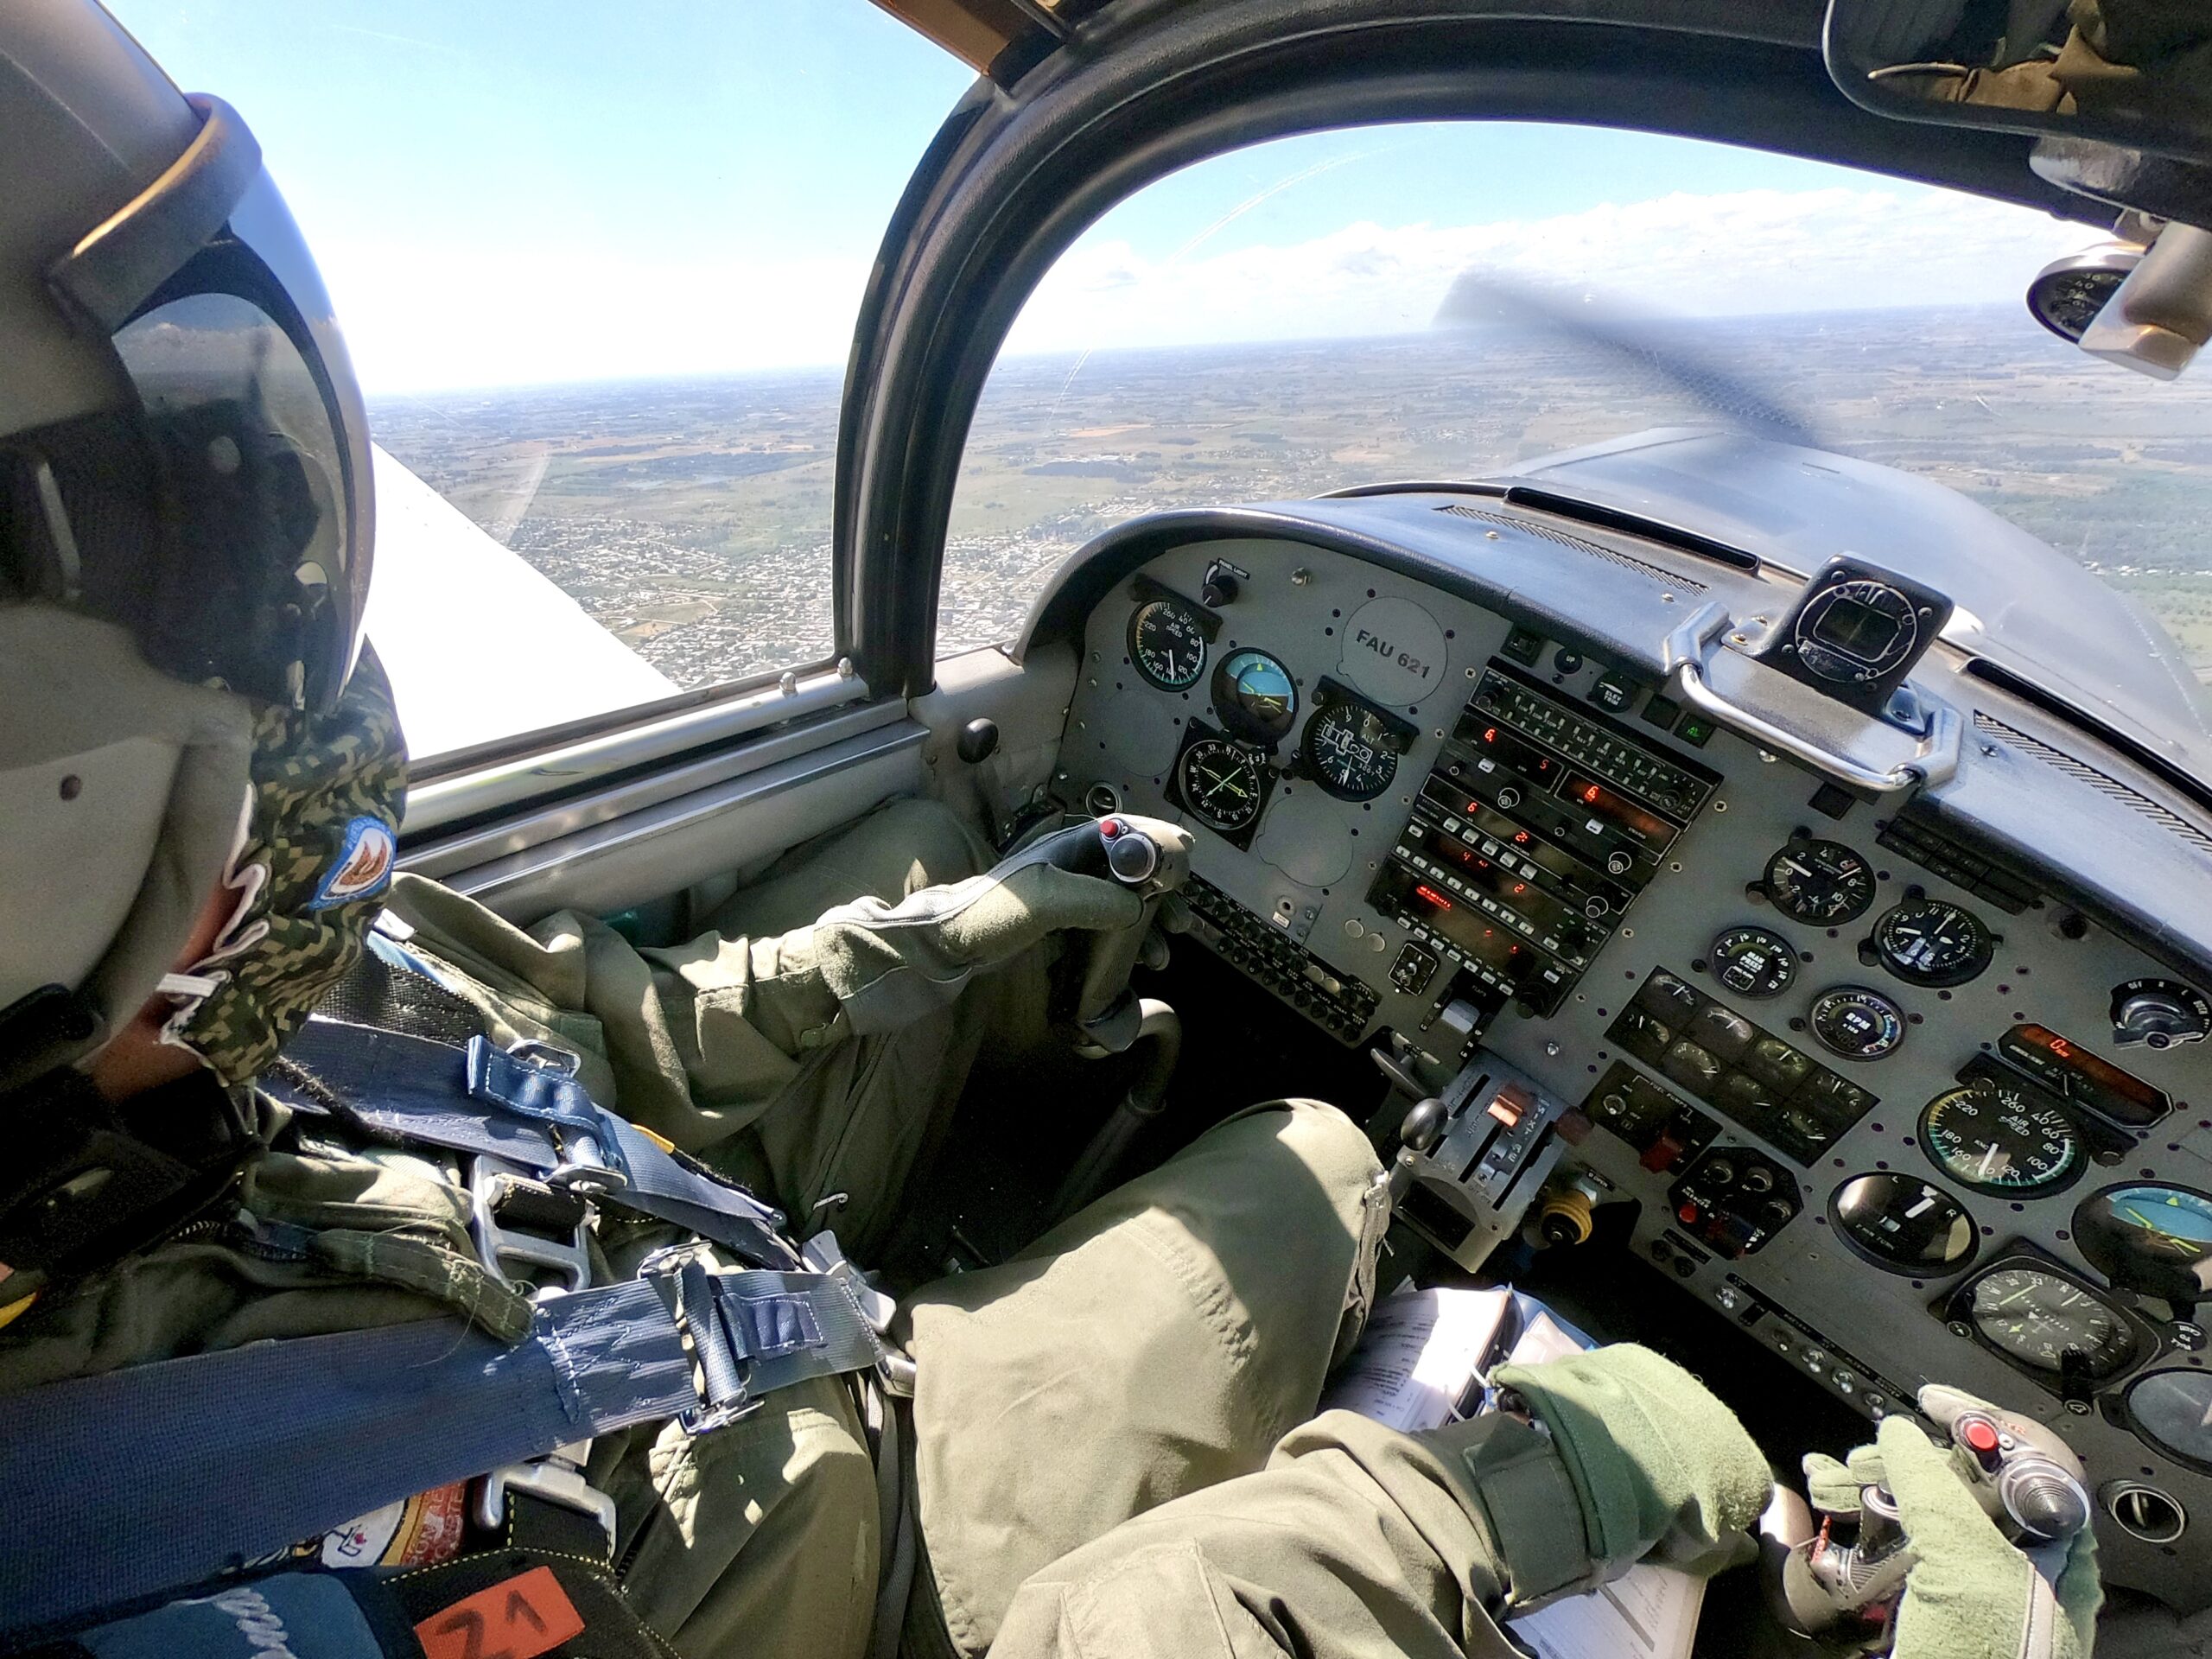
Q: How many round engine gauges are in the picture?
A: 2